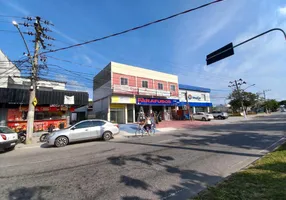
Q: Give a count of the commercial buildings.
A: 3